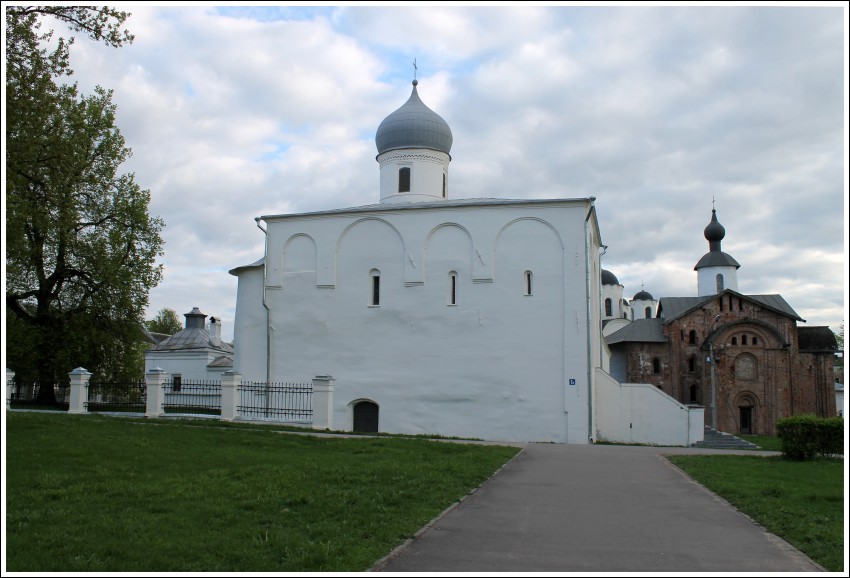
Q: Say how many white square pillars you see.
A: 5